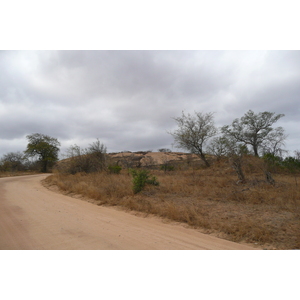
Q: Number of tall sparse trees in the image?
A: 2